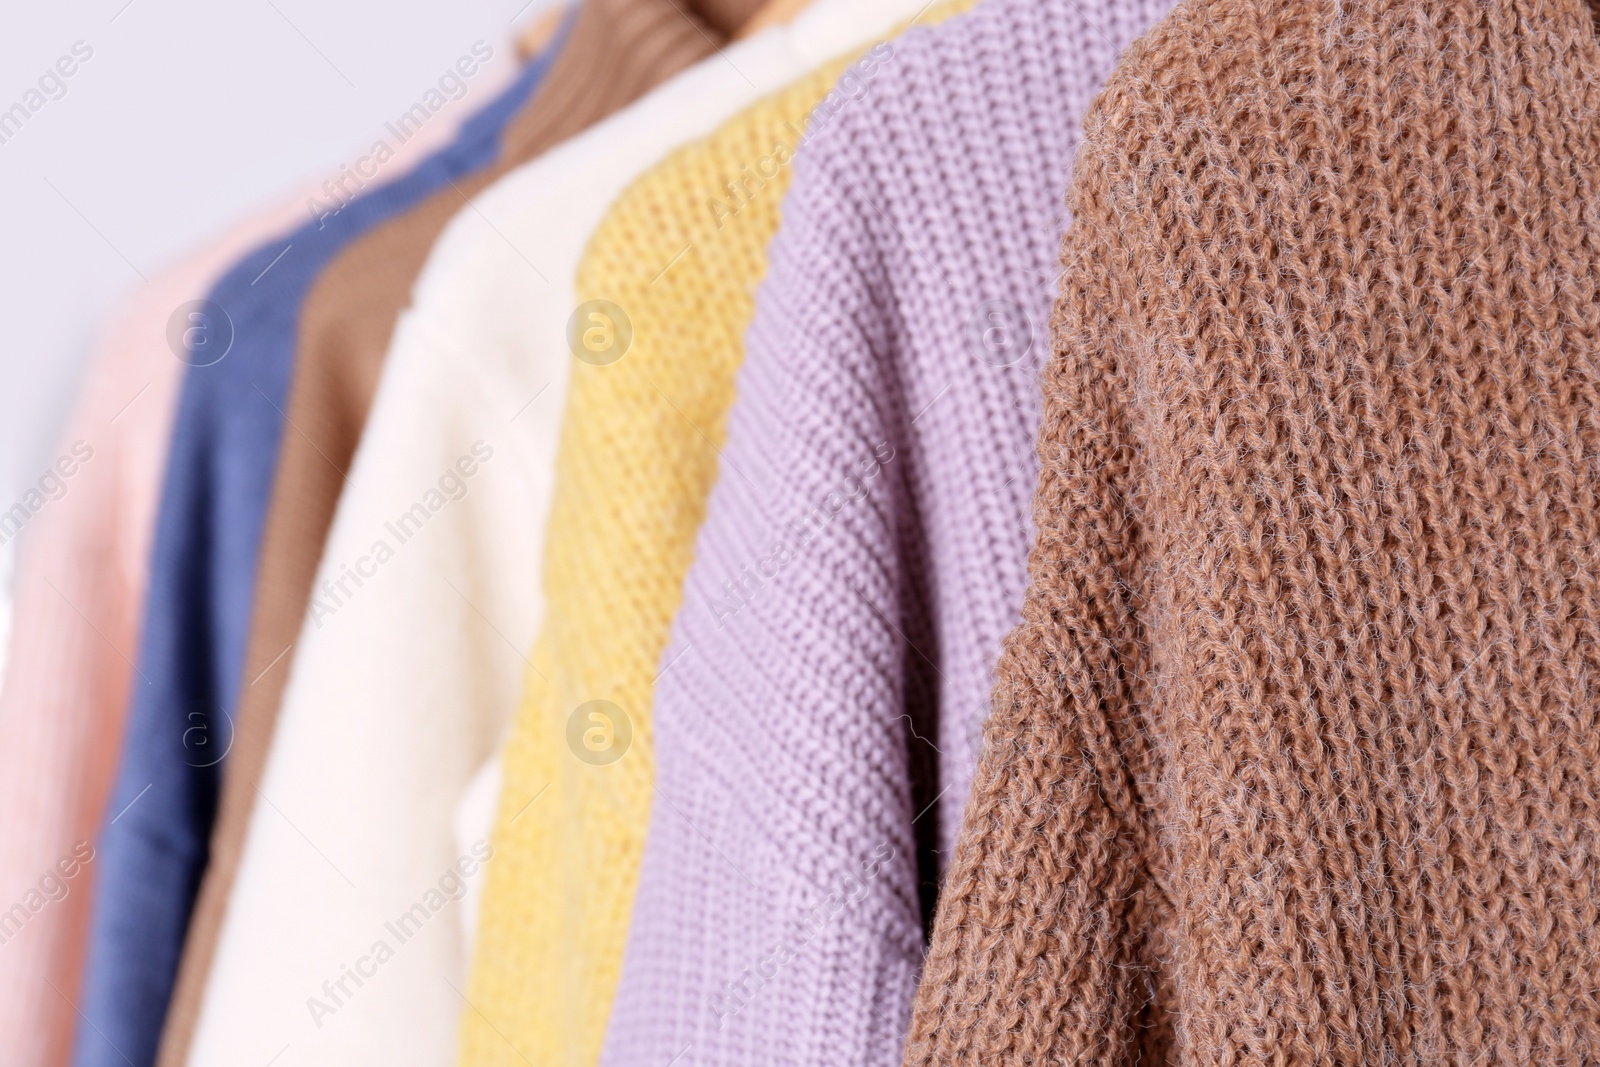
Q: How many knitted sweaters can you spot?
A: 7